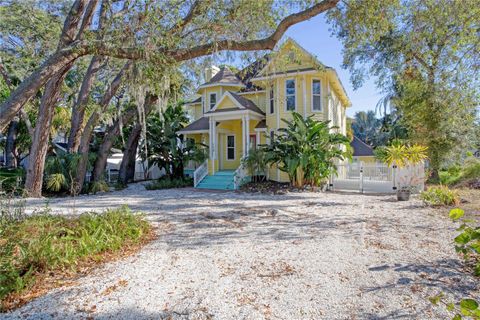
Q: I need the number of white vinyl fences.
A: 1